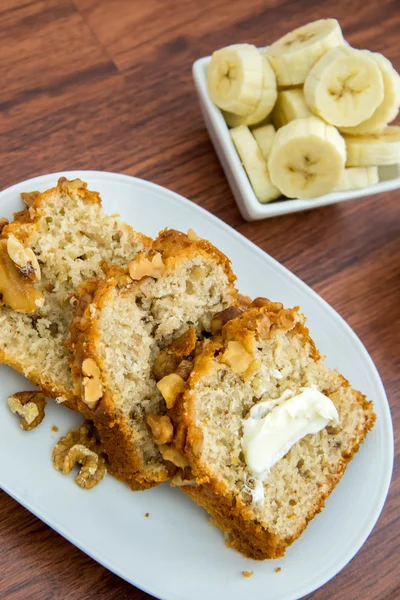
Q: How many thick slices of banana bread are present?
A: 3